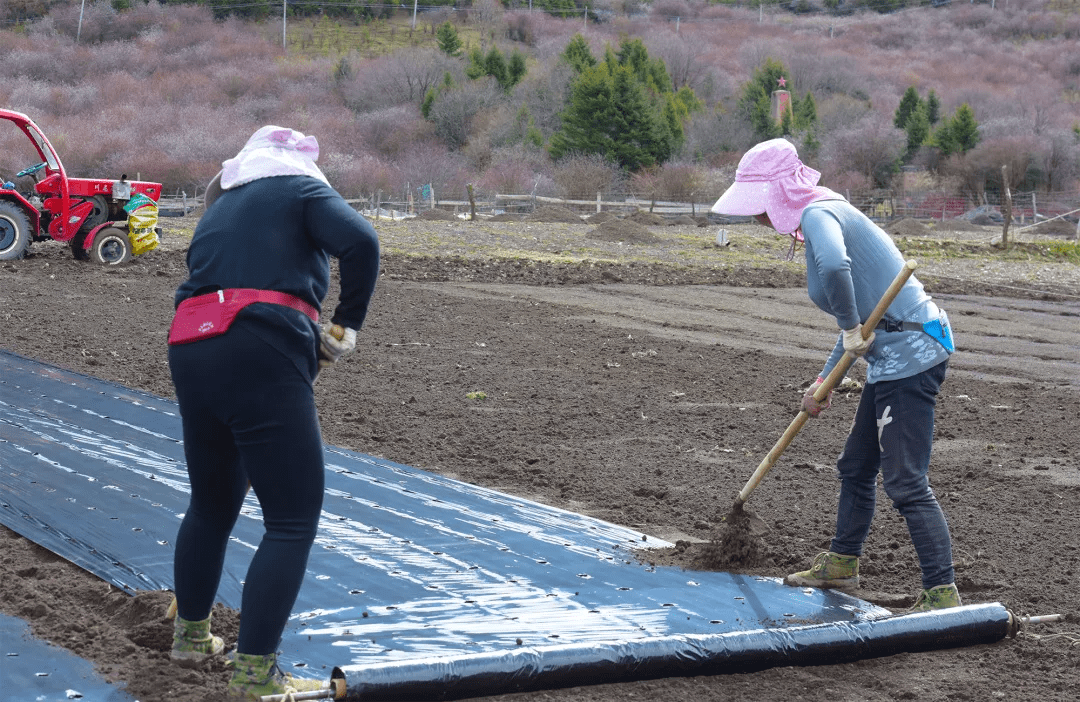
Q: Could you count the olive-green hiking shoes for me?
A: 4